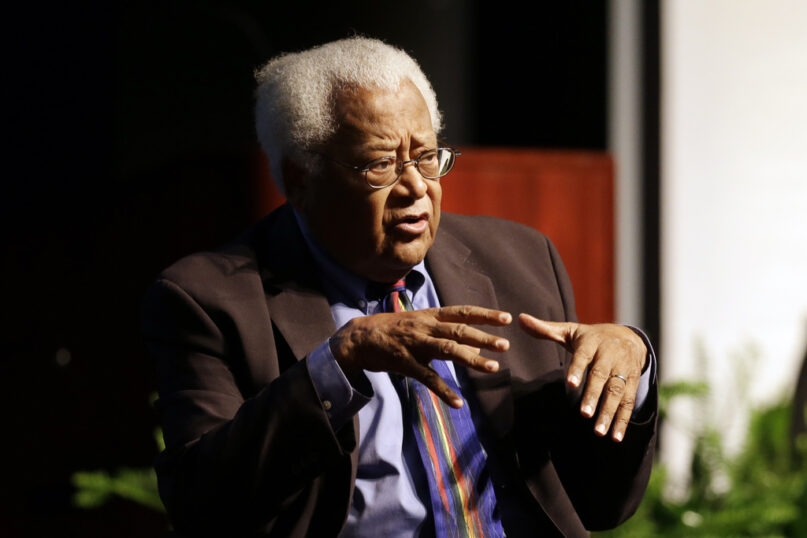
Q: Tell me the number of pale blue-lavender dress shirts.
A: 1